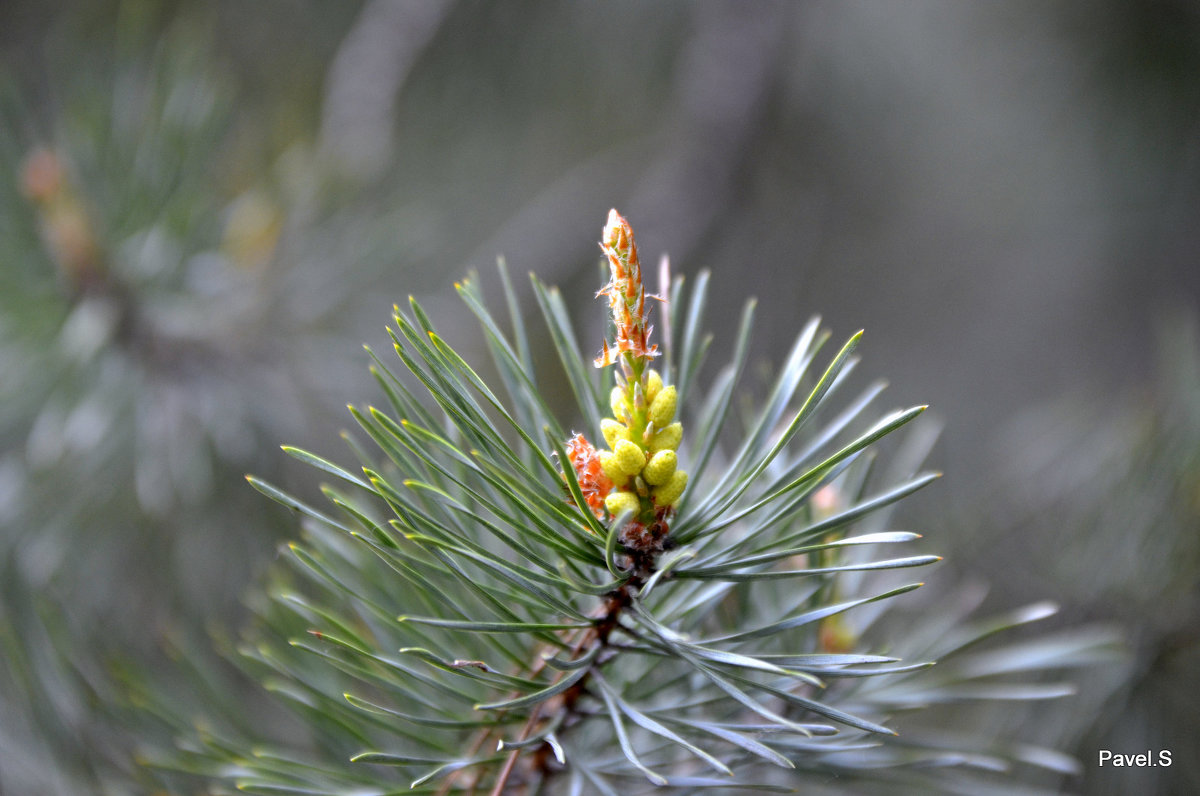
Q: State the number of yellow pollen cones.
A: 10